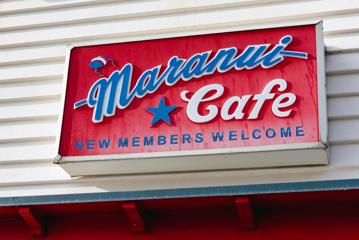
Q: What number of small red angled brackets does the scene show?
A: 3